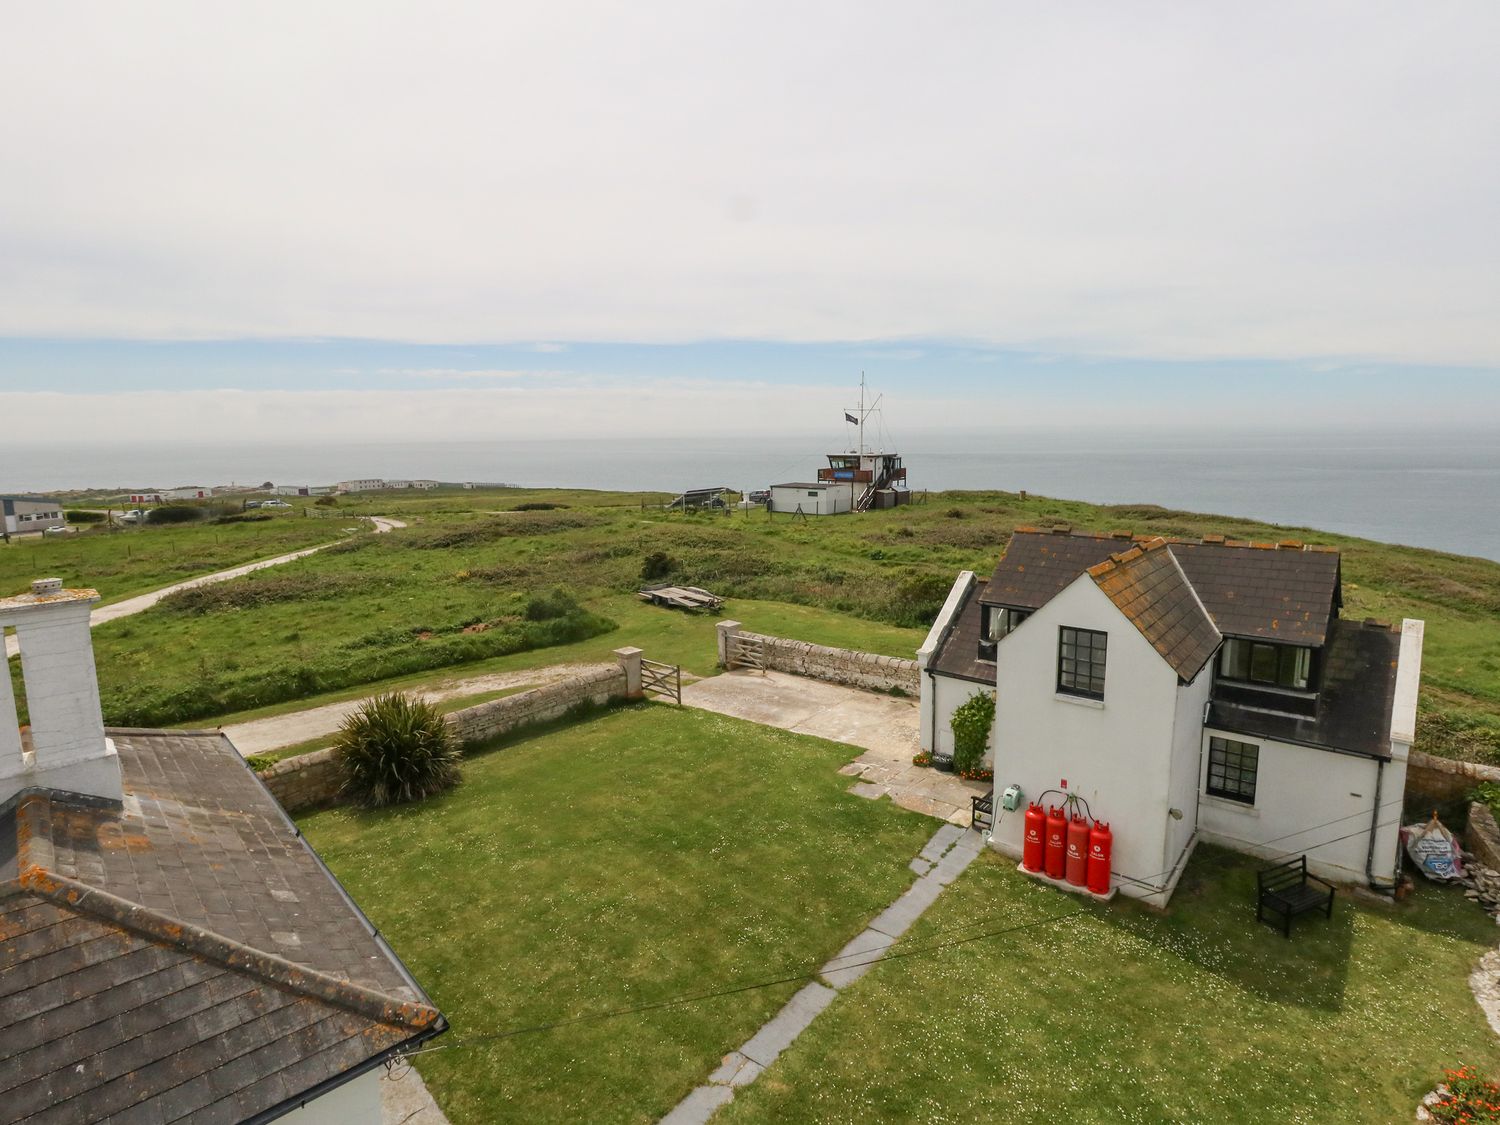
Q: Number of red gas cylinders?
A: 4